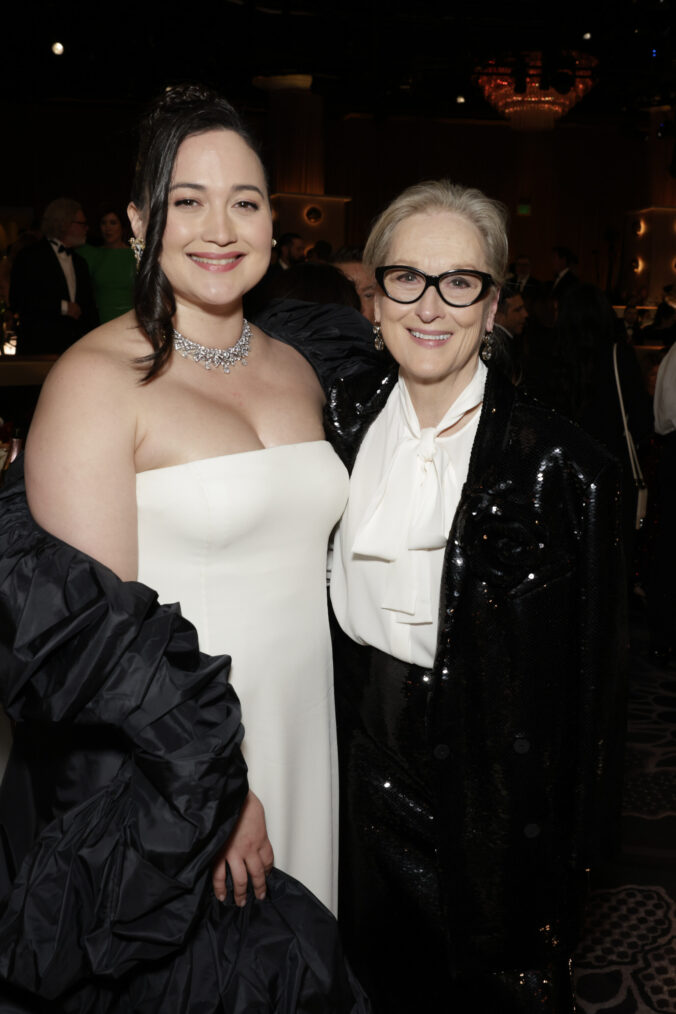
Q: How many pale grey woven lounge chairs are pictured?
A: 0